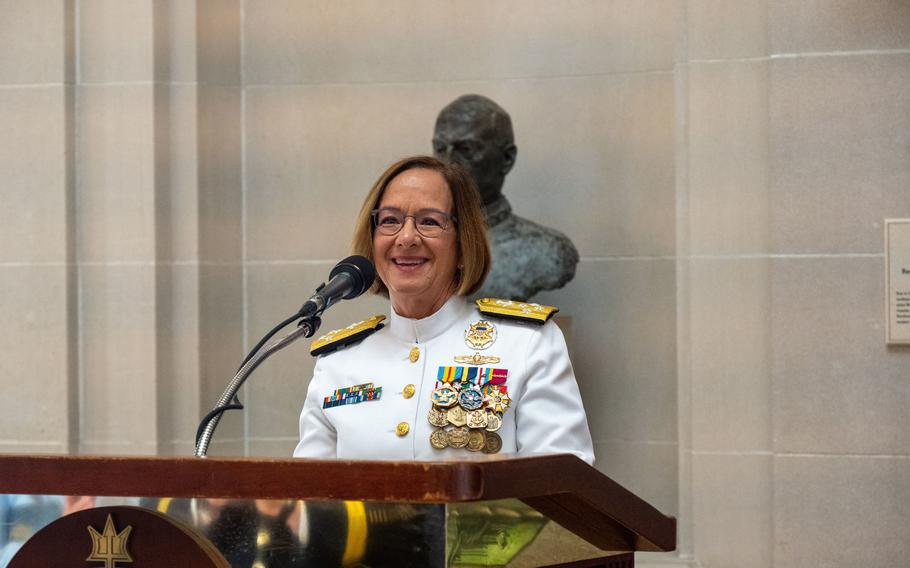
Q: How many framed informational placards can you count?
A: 1